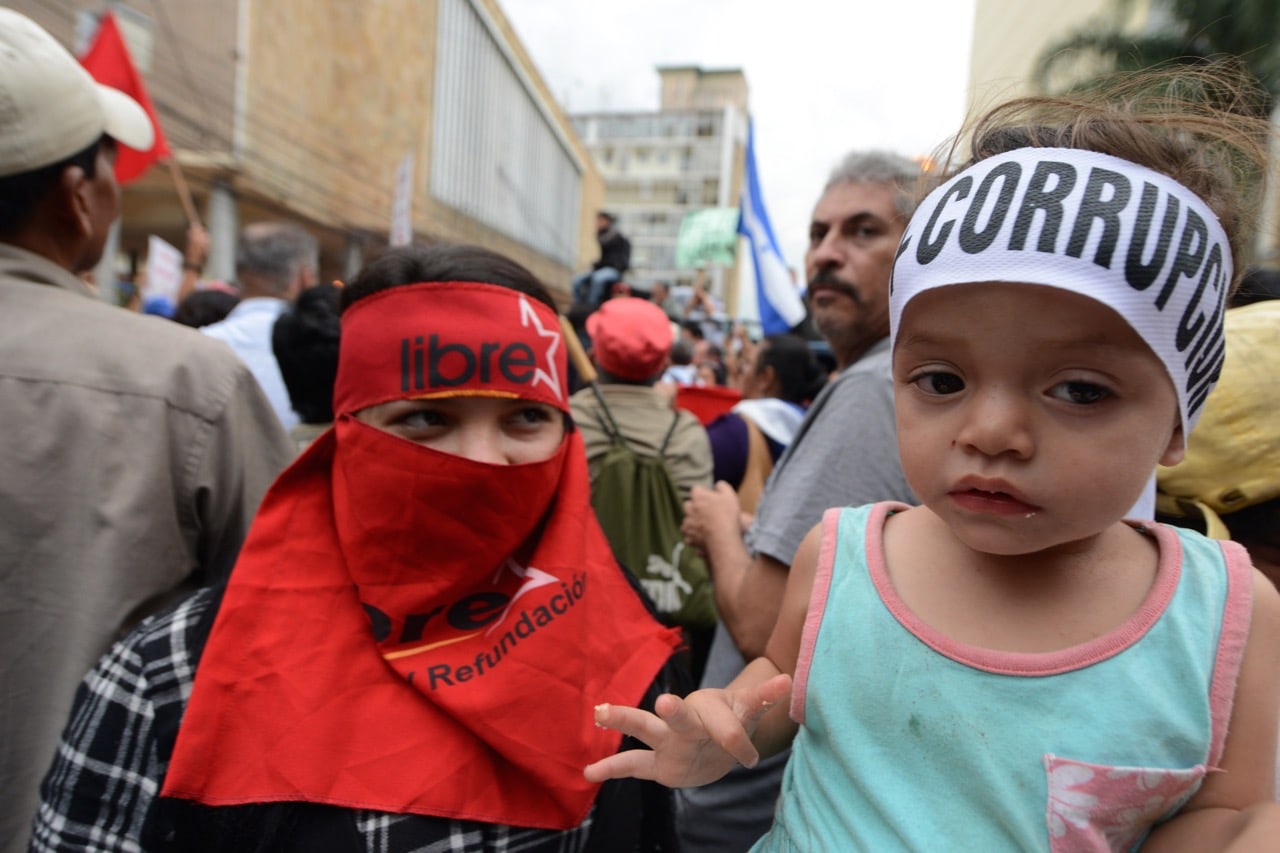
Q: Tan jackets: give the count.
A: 2